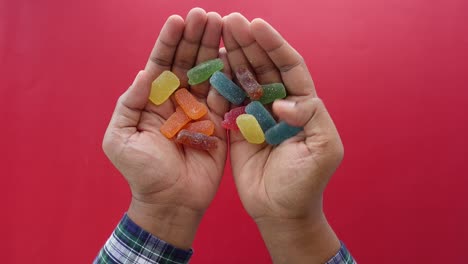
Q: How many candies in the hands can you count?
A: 13